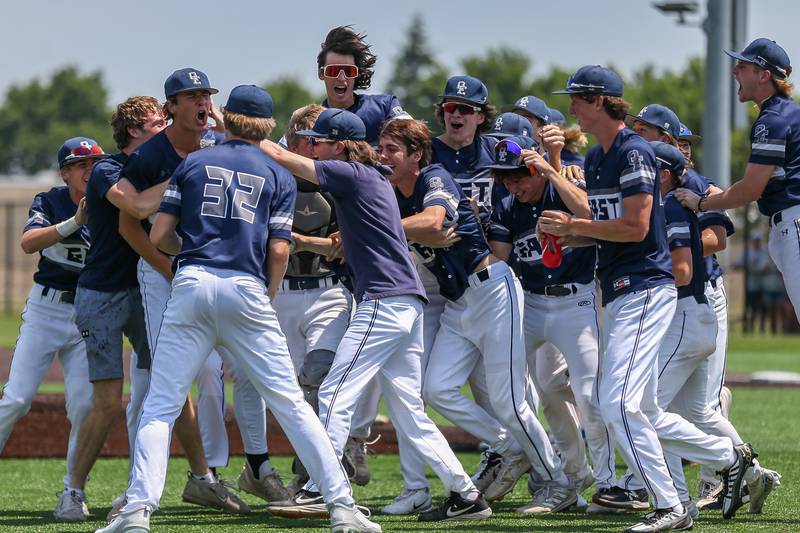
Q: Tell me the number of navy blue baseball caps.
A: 14